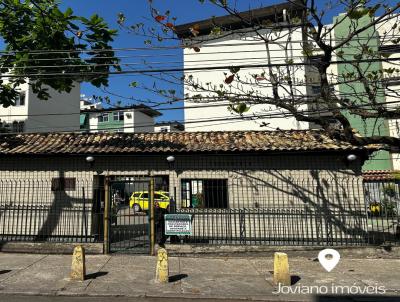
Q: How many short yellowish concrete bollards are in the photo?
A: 3